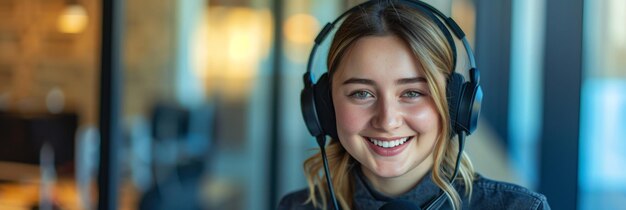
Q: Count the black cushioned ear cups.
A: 2